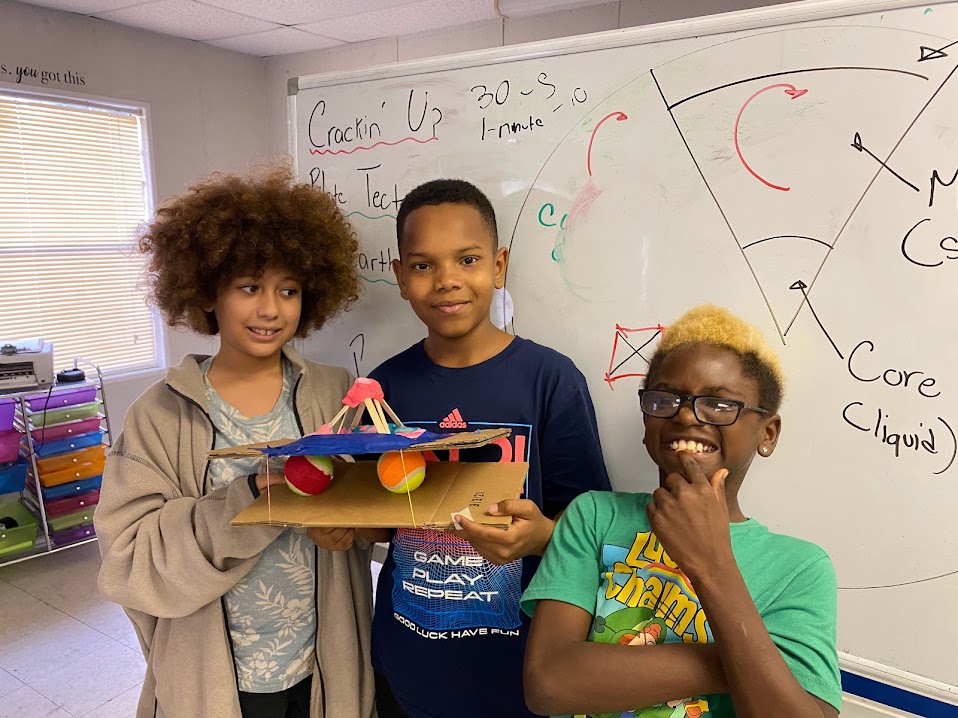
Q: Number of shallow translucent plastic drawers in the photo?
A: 10